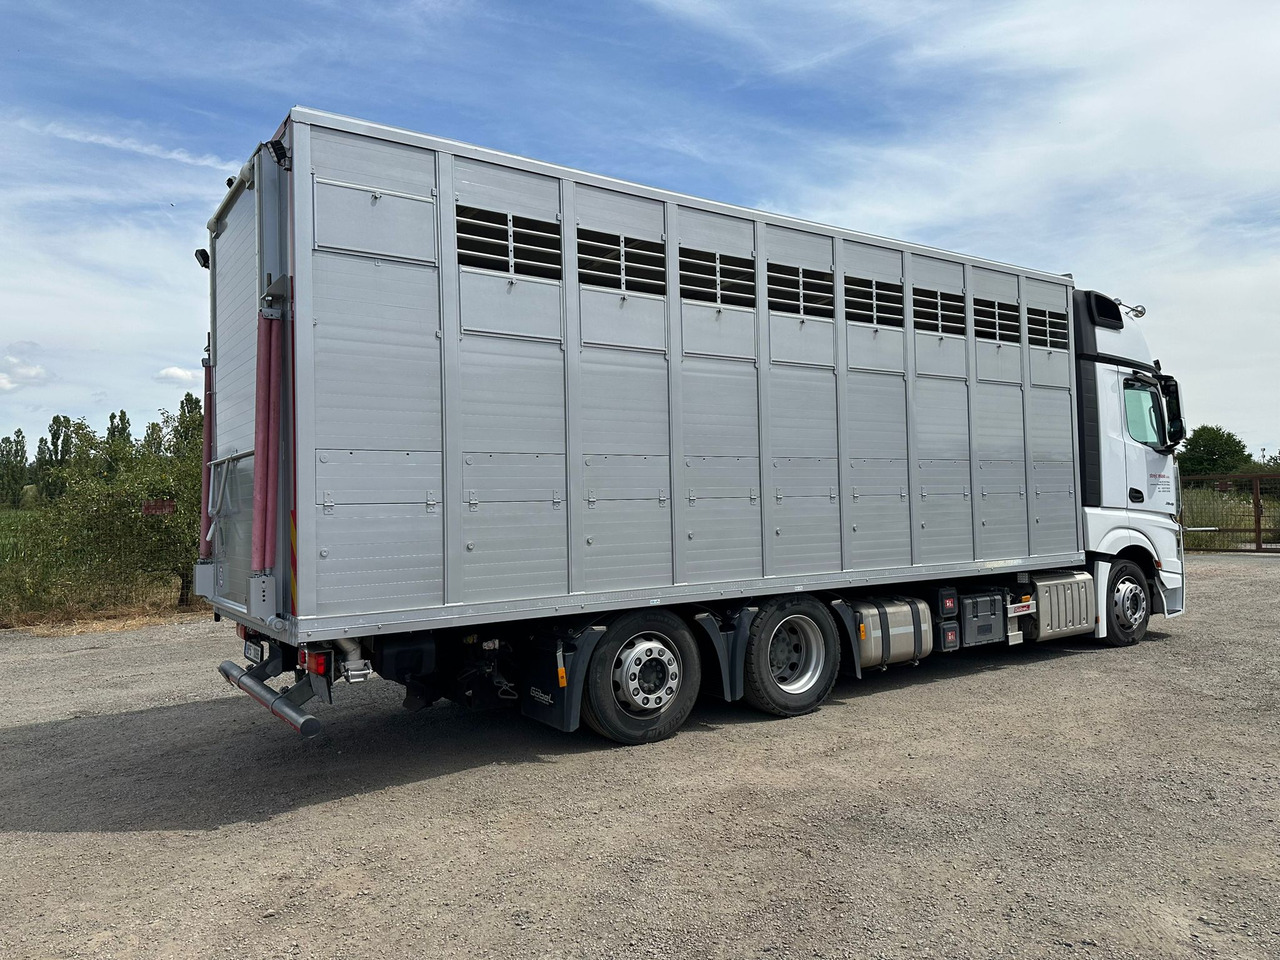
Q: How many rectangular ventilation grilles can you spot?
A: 8